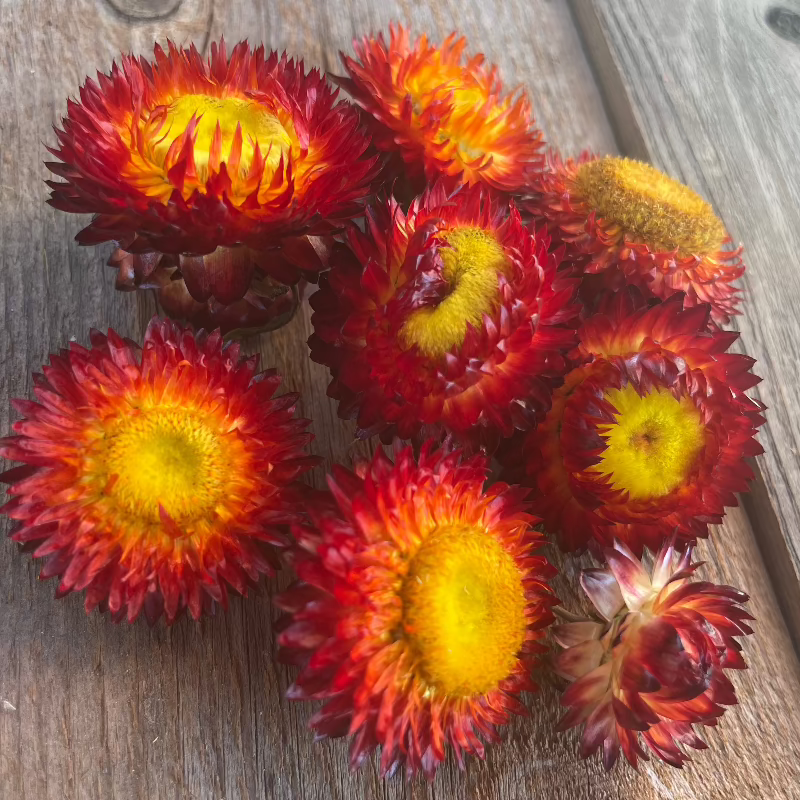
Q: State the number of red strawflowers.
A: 8